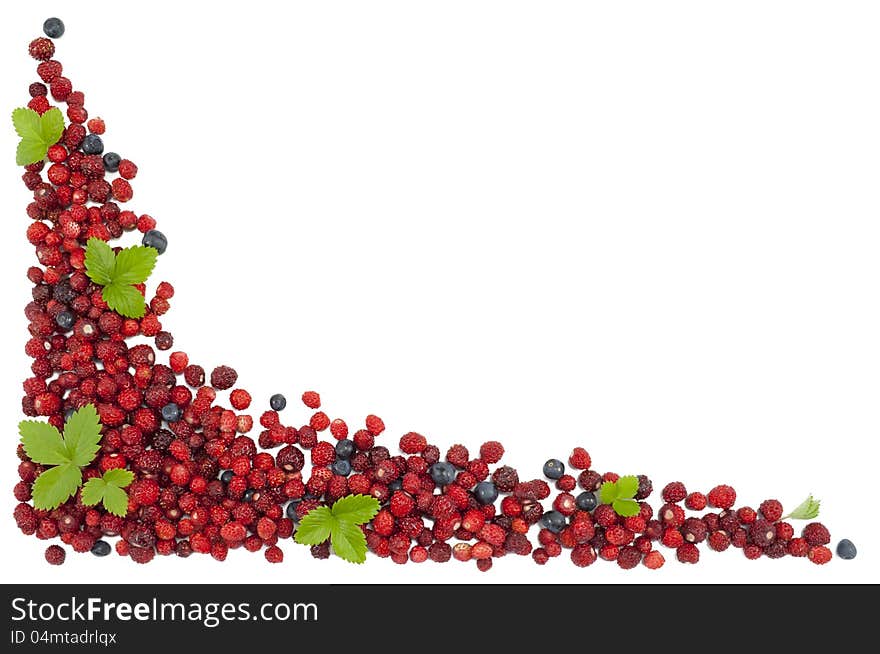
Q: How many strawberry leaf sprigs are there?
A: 7